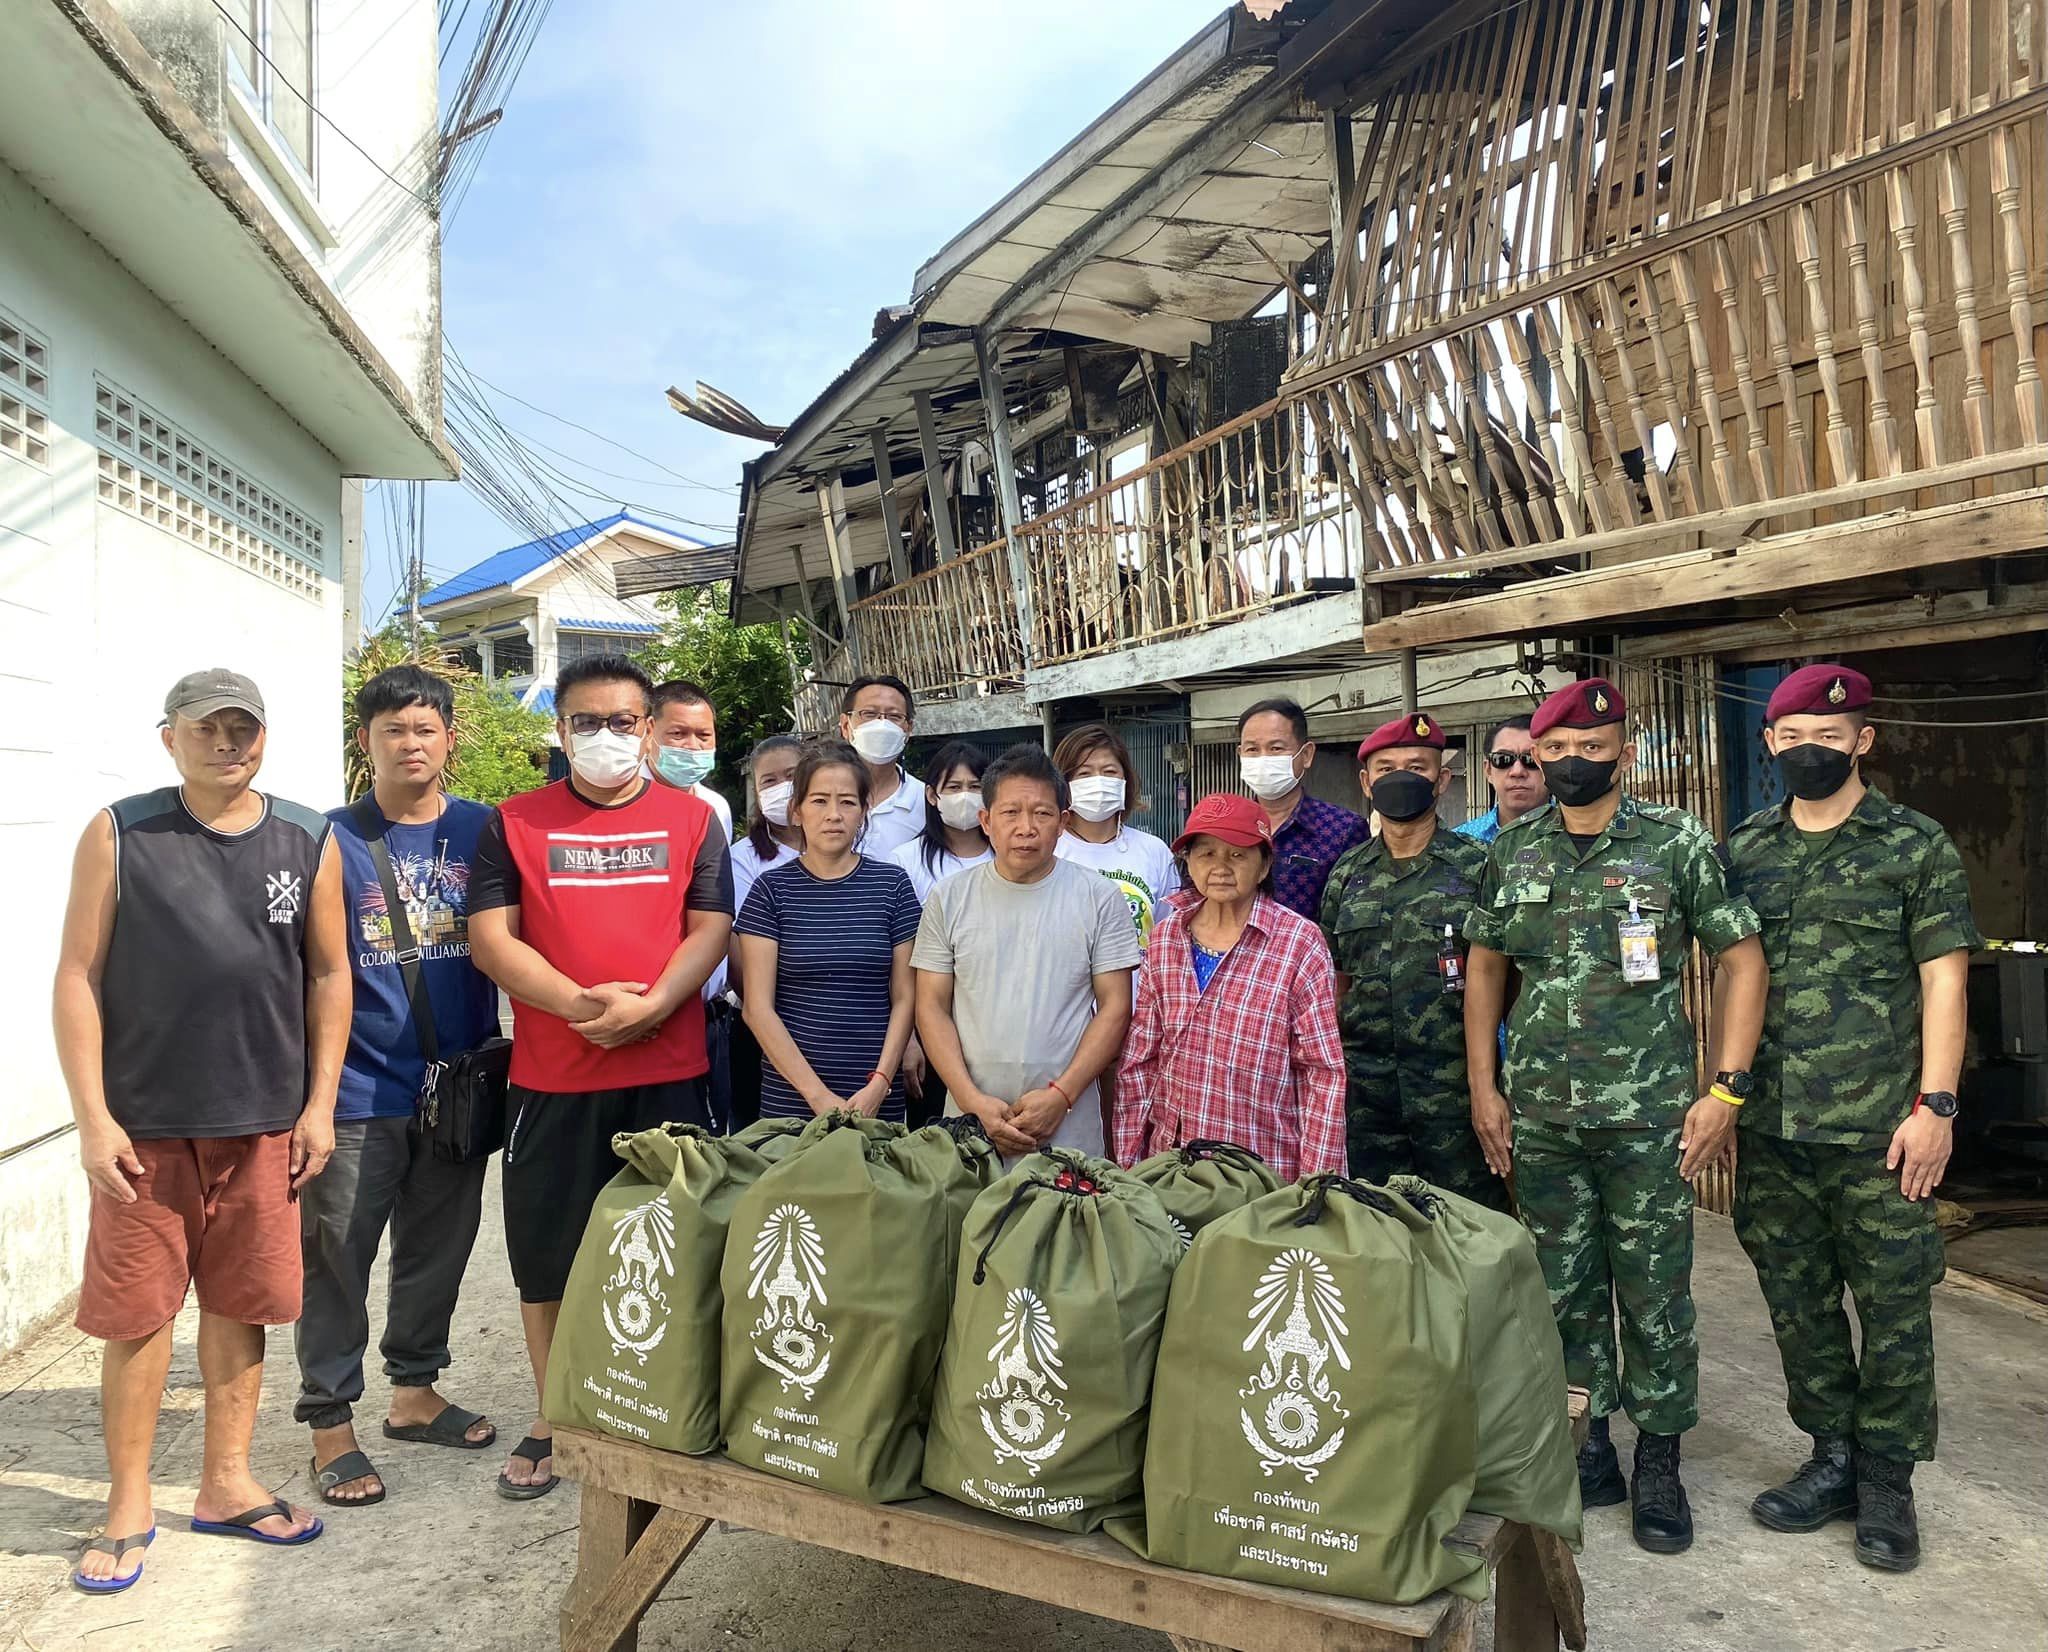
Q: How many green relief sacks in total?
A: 8